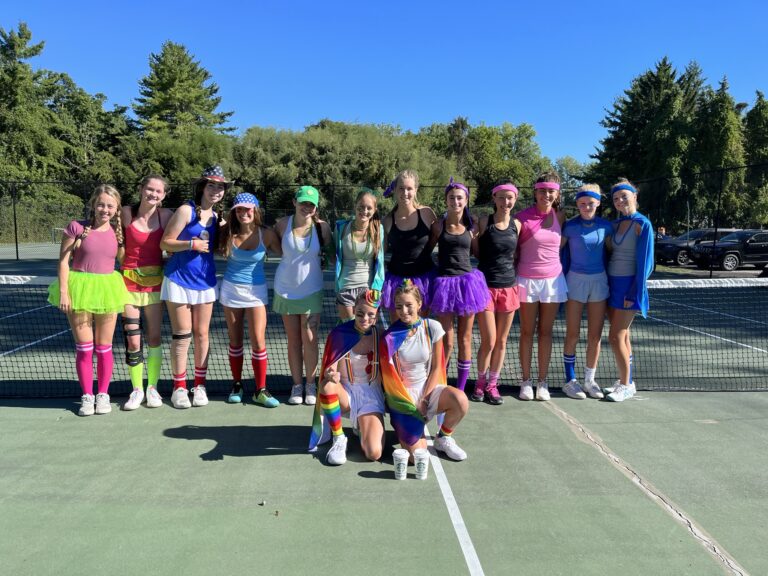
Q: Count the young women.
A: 14